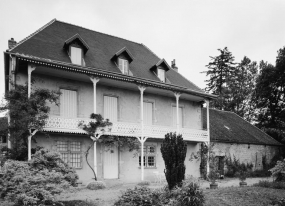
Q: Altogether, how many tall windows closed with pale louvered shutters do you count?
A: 4